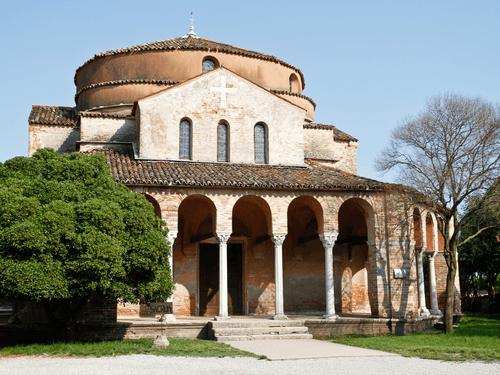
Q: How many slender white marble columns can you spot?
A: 6